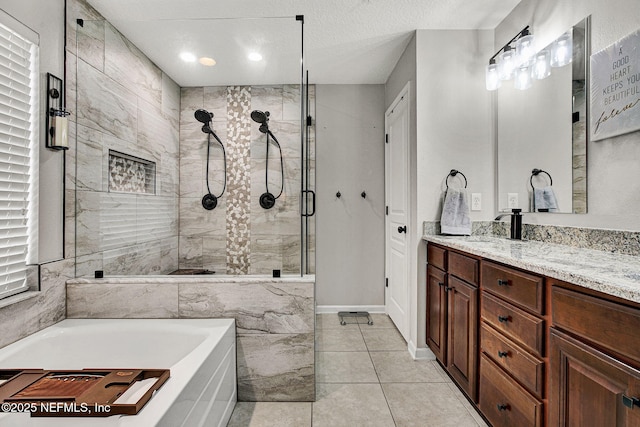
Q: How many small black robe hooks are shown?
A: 2